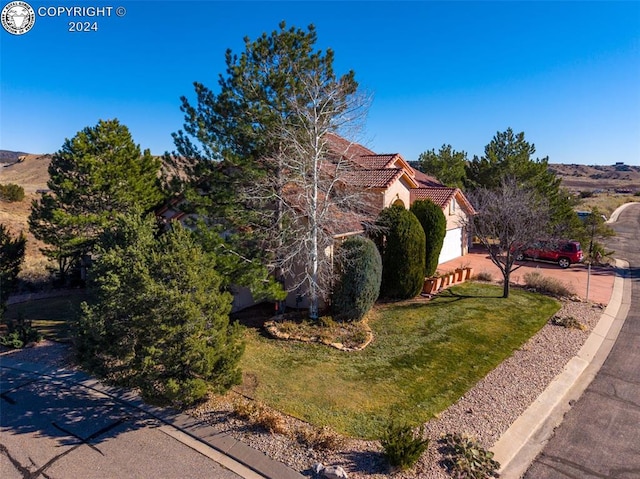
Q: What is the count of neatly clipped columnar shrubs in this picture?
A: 3